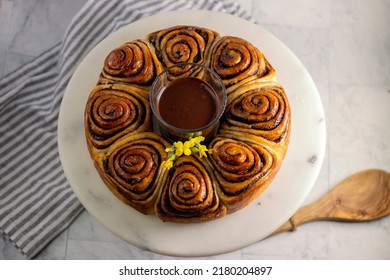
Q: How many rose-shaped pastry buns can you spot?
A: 8